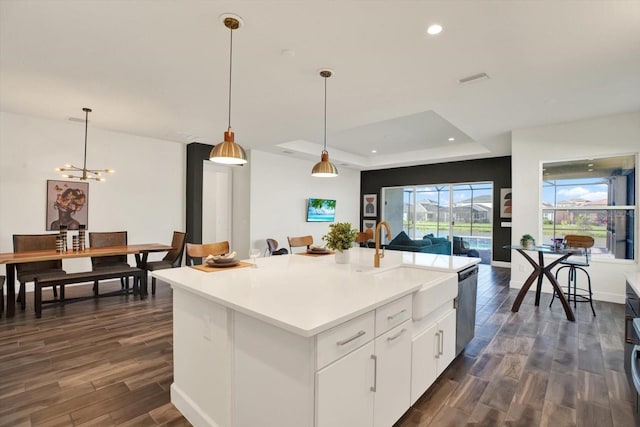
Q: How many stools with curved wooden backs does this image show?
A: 4